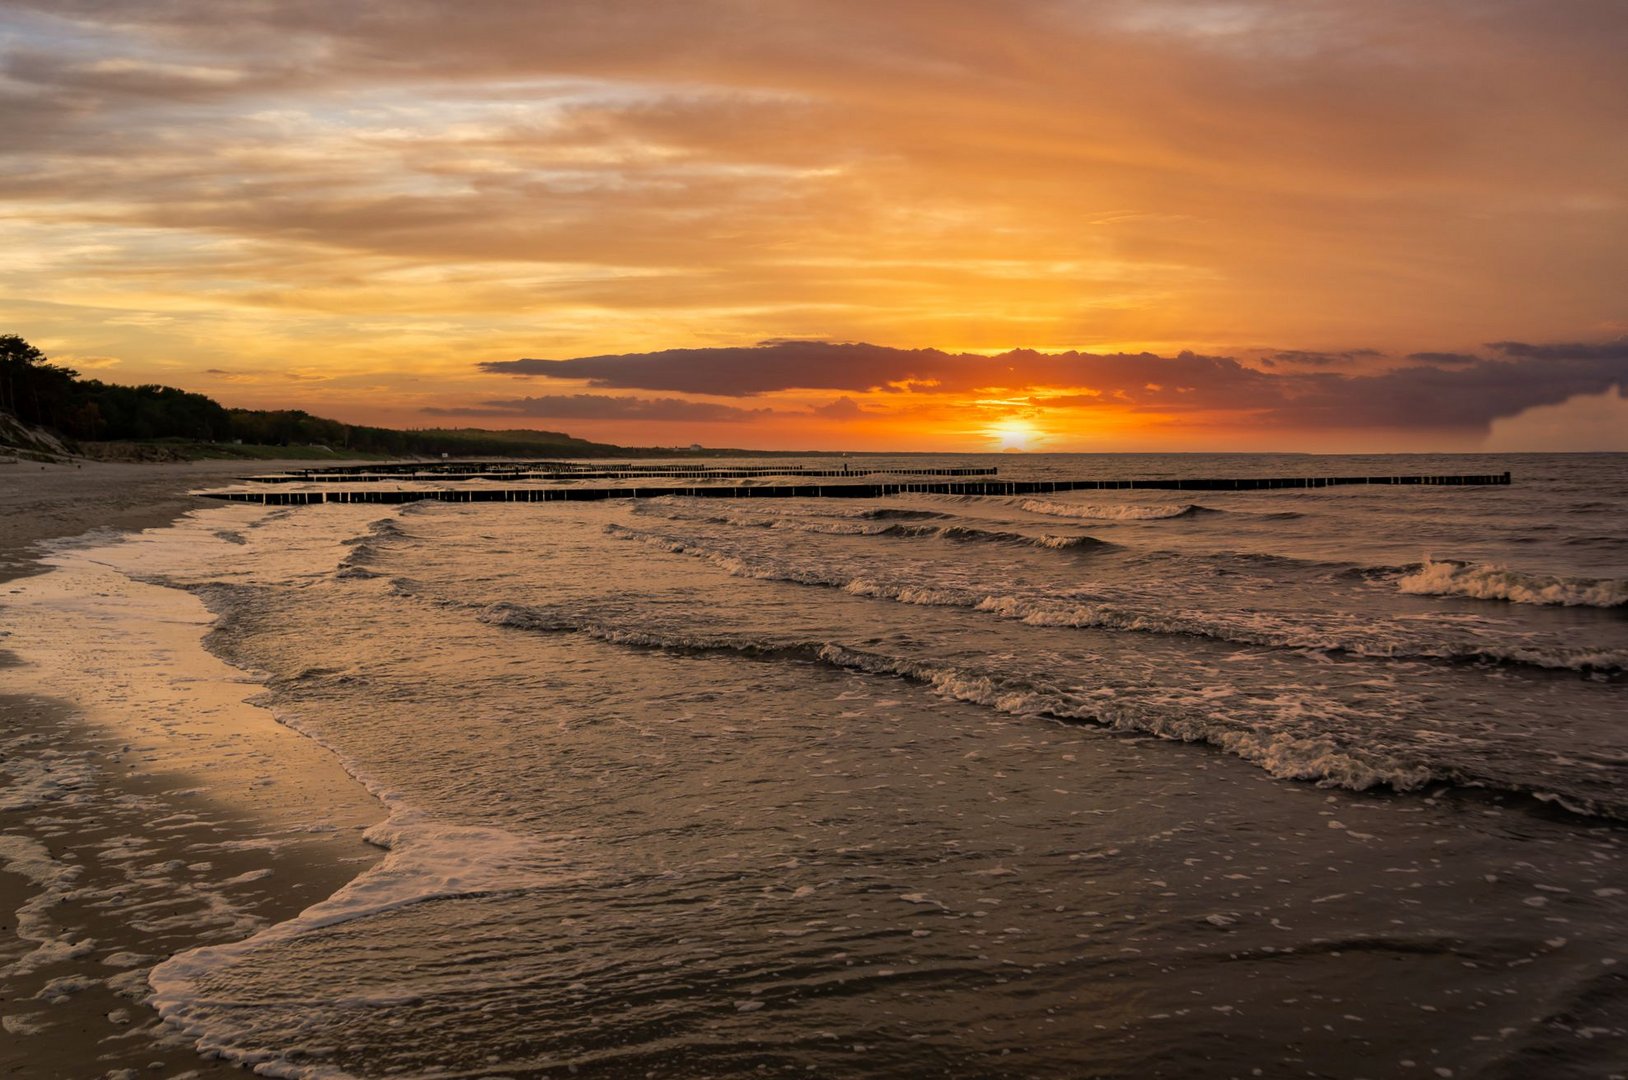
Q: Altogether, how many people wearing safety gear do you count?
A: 0